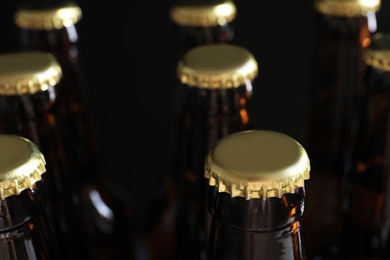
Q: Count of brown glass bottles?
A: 8